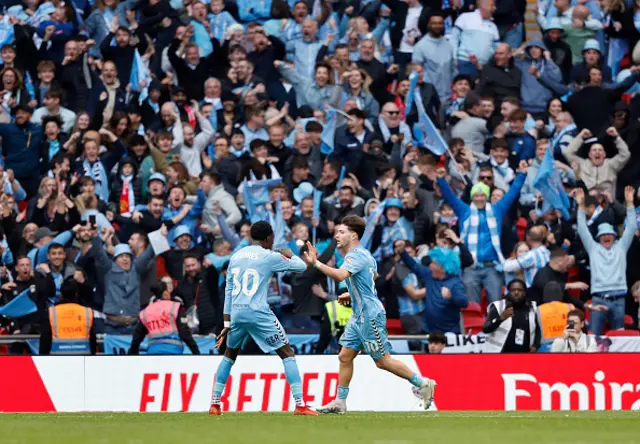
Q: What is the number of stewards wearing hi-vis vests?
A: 4